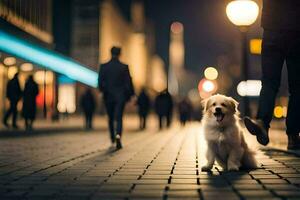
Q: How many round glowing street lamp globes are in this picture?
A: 1